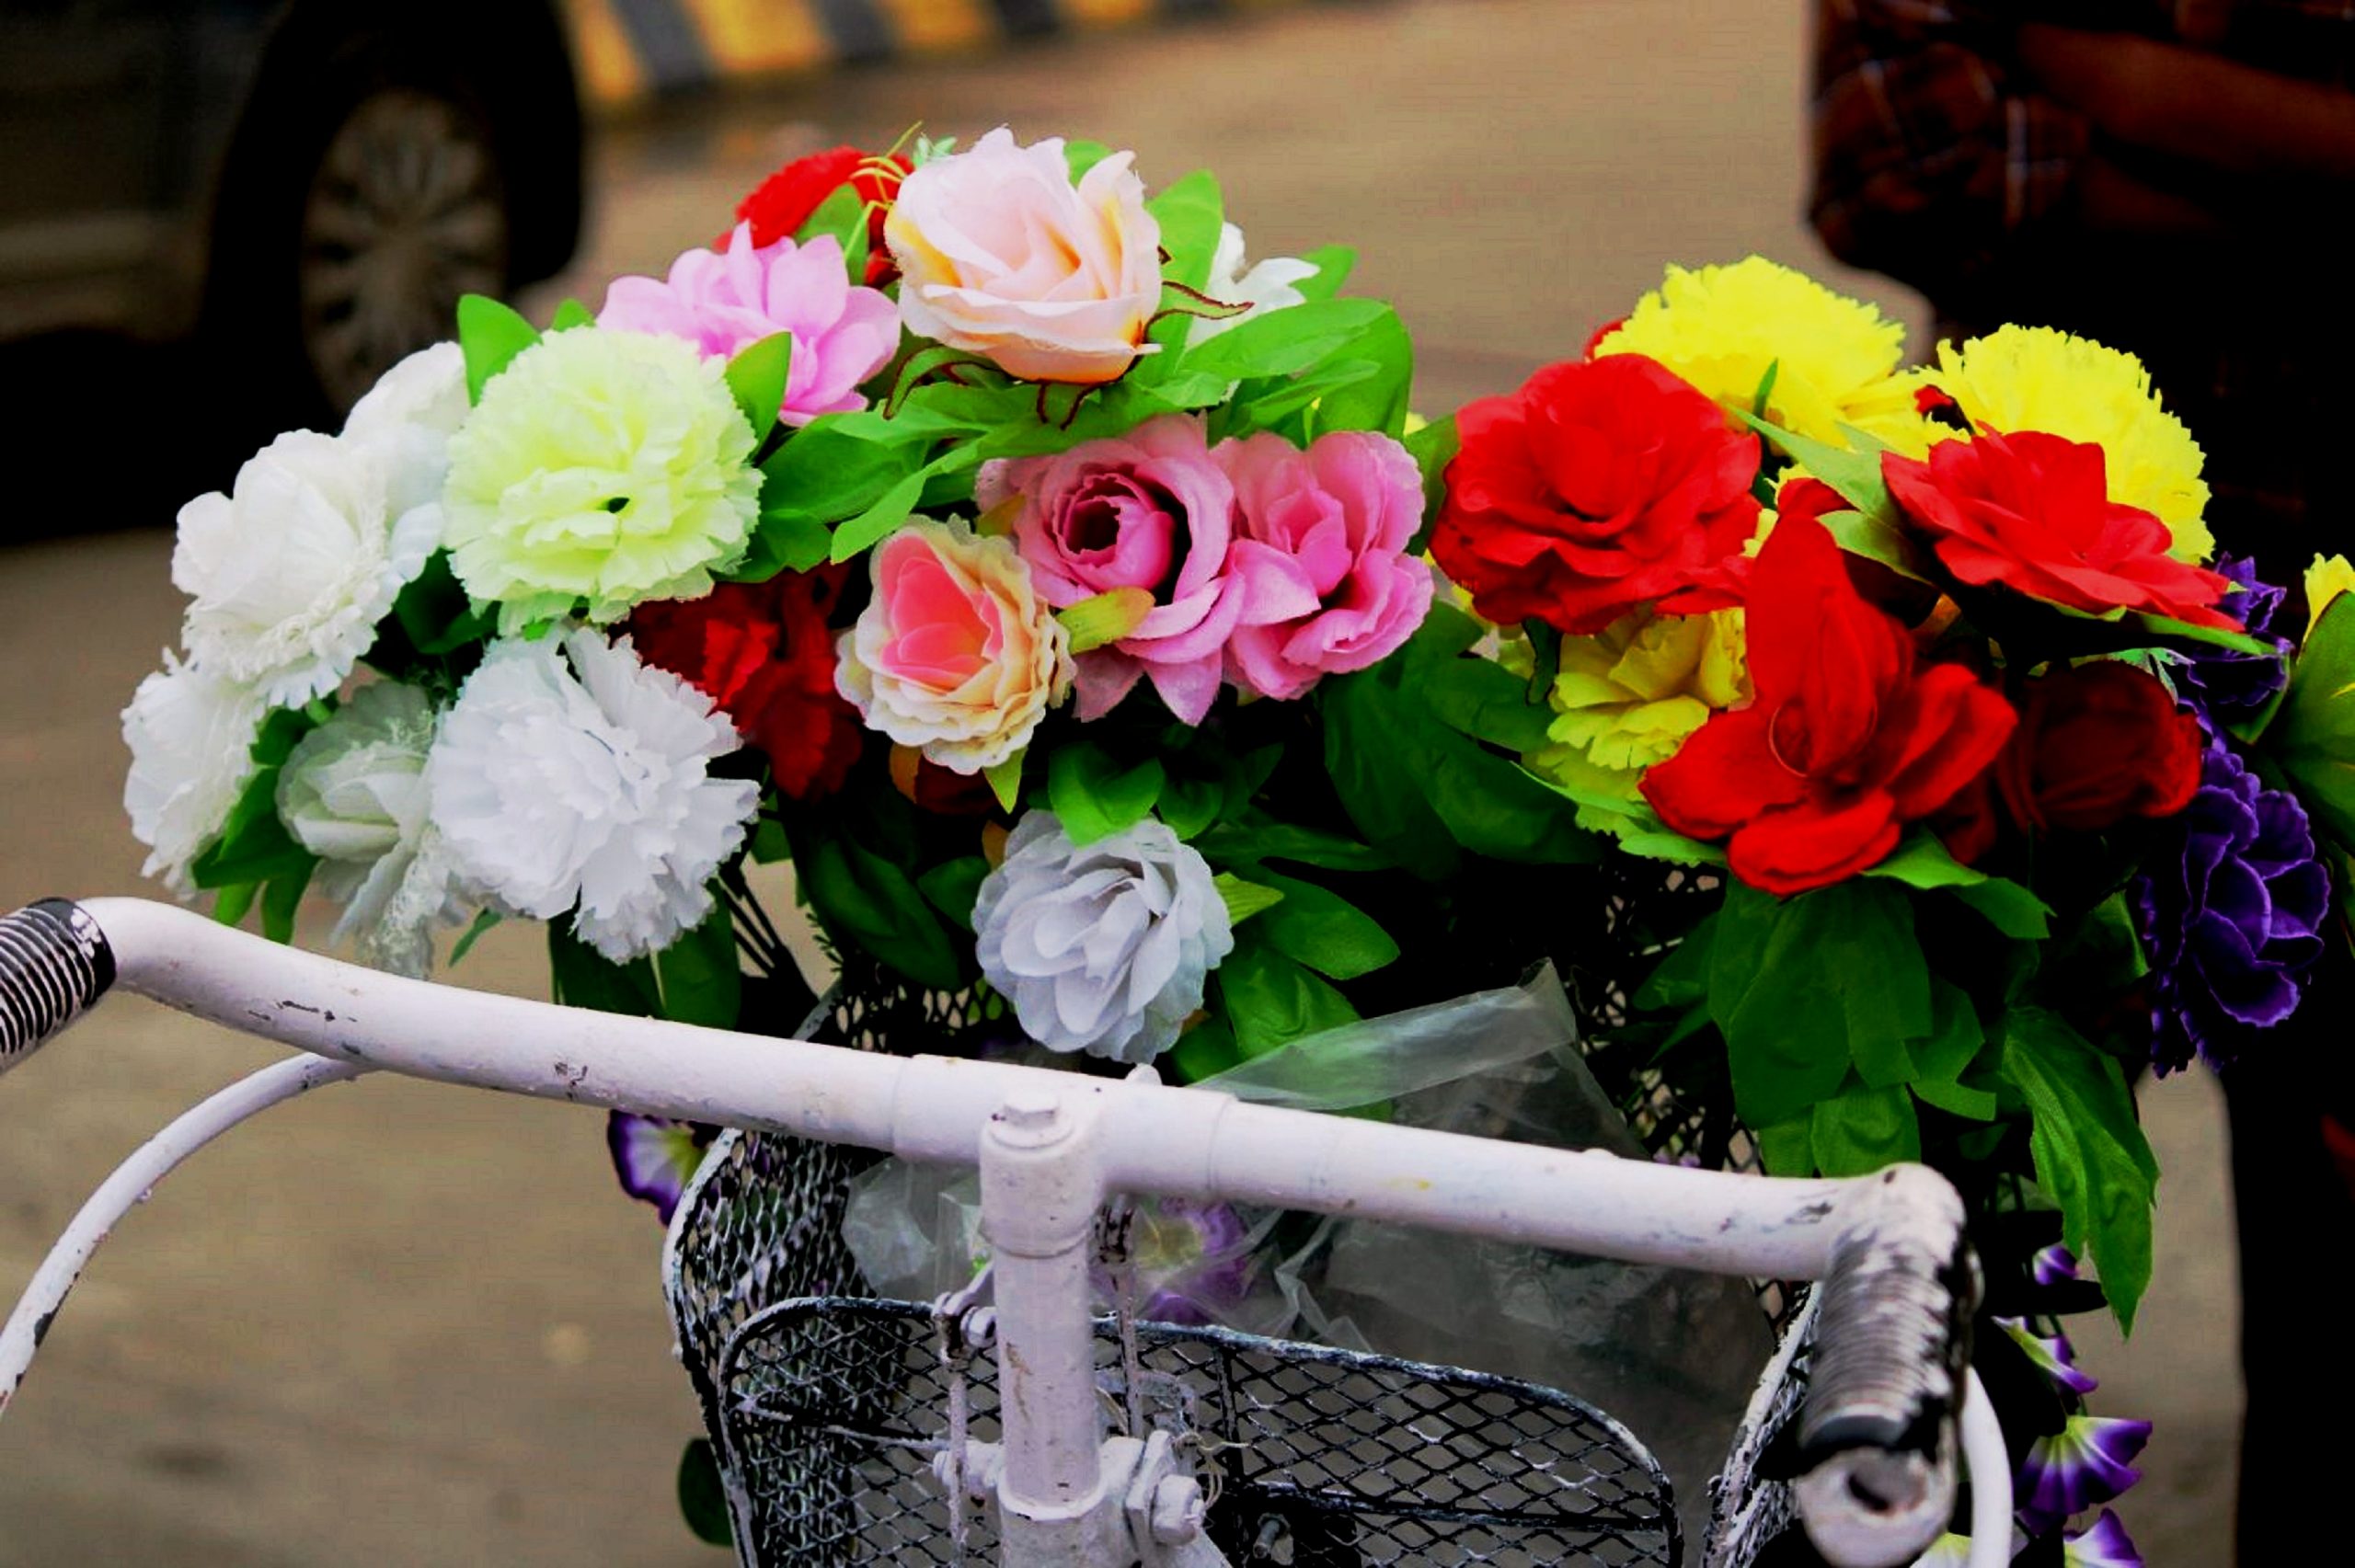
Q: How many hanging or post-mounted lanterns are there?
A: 0